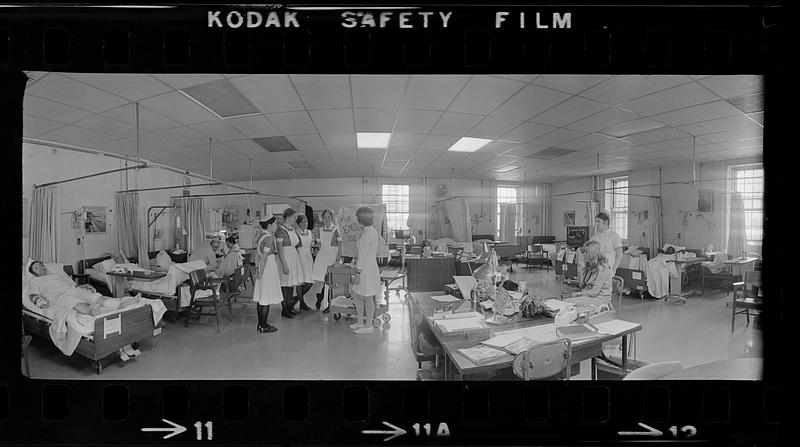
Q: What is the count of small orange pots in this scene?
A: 0